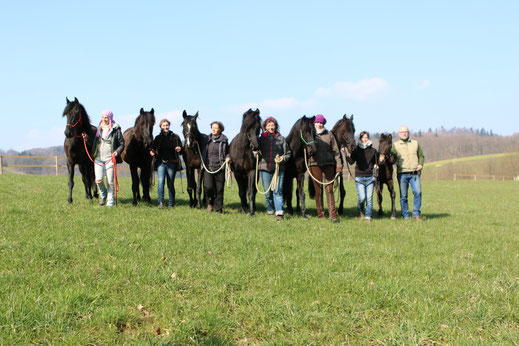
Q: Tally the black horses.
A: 7